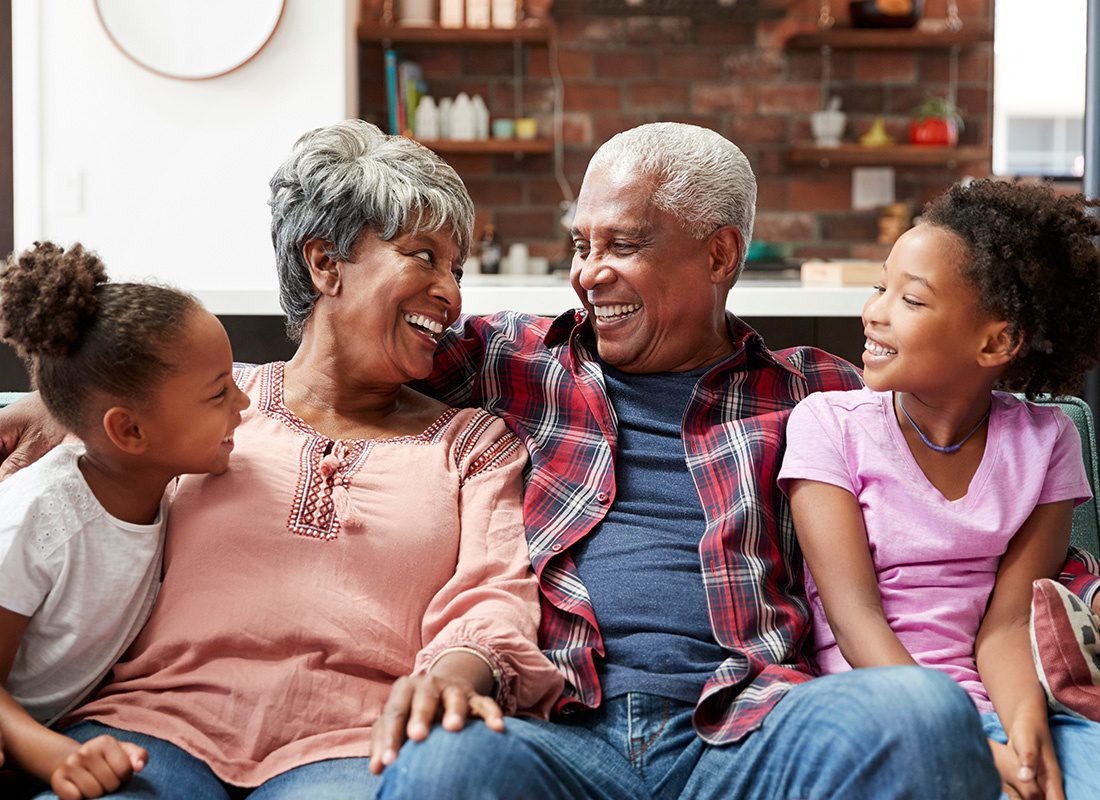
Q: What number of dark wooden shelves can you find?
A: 4